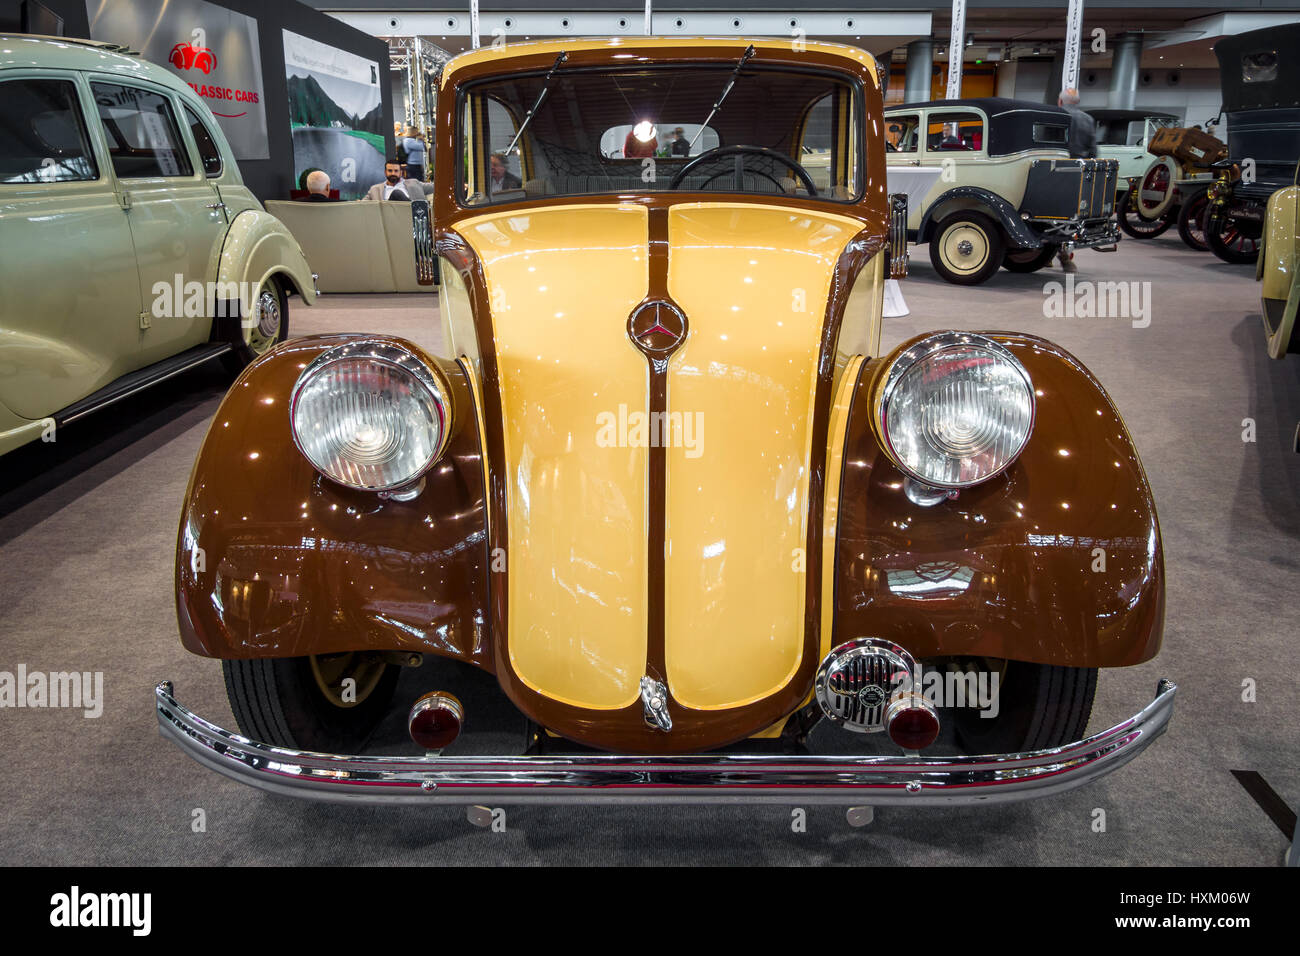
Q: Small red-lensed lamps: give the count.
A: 2